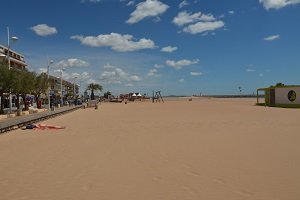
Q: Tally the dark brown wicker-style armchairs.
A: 0